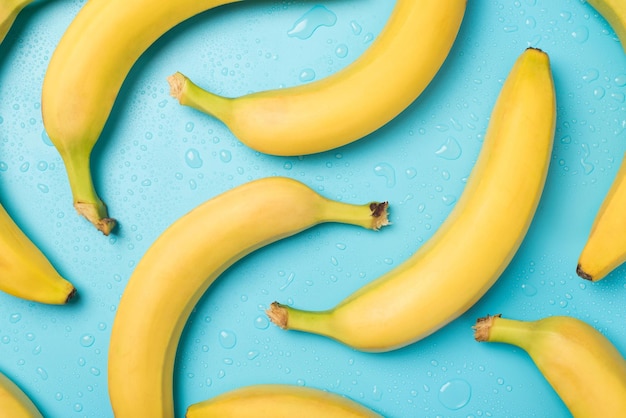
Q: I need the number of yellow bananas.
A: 11